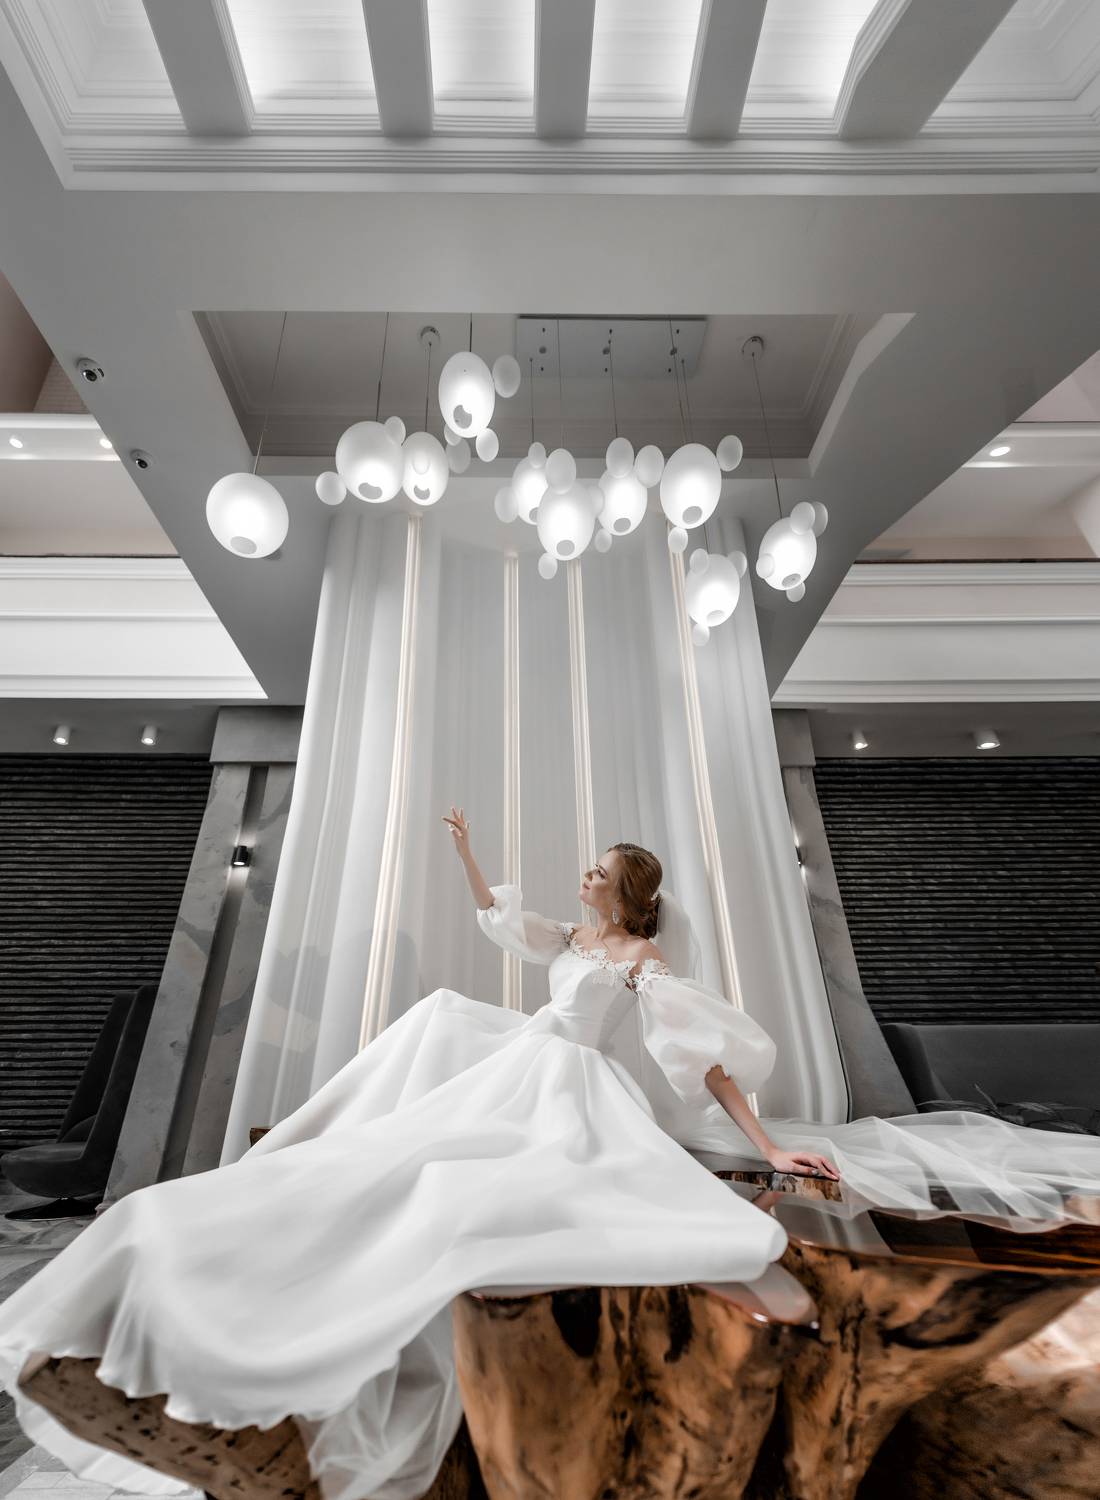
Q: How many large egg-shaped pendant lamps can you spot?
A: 10